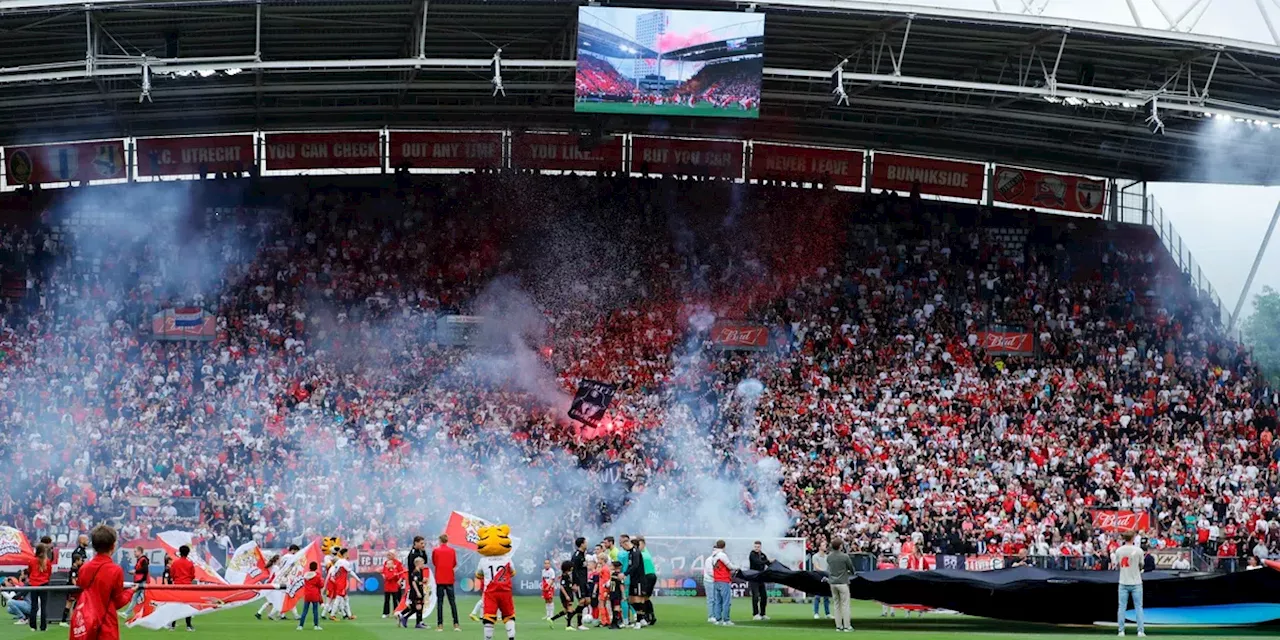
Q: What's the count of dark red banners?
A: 9